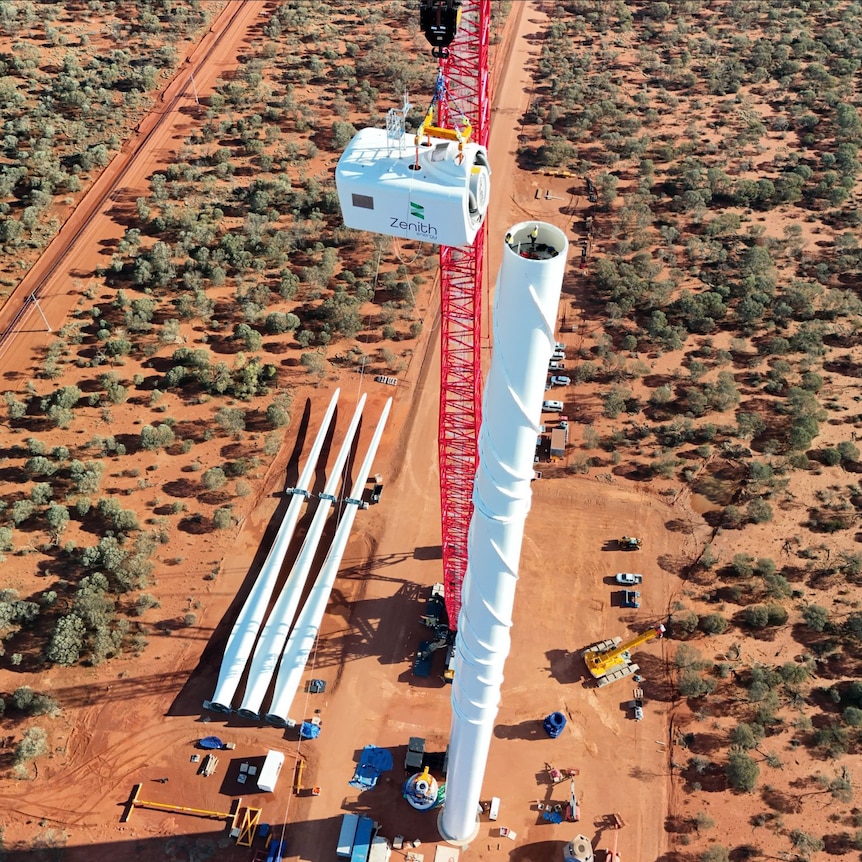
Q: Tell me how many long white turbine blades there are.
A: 3